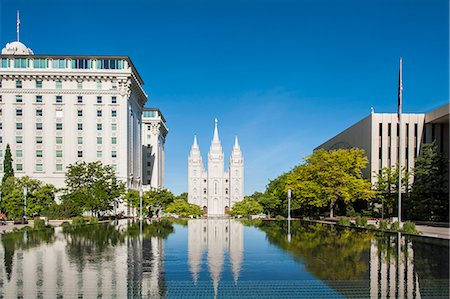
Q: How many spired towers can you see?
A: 3